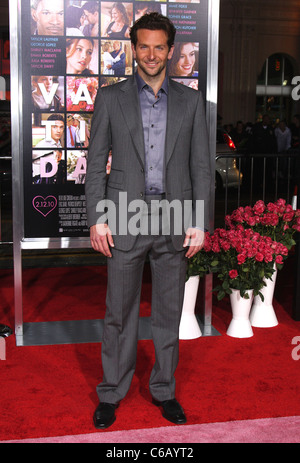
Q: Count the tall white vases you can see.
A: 3